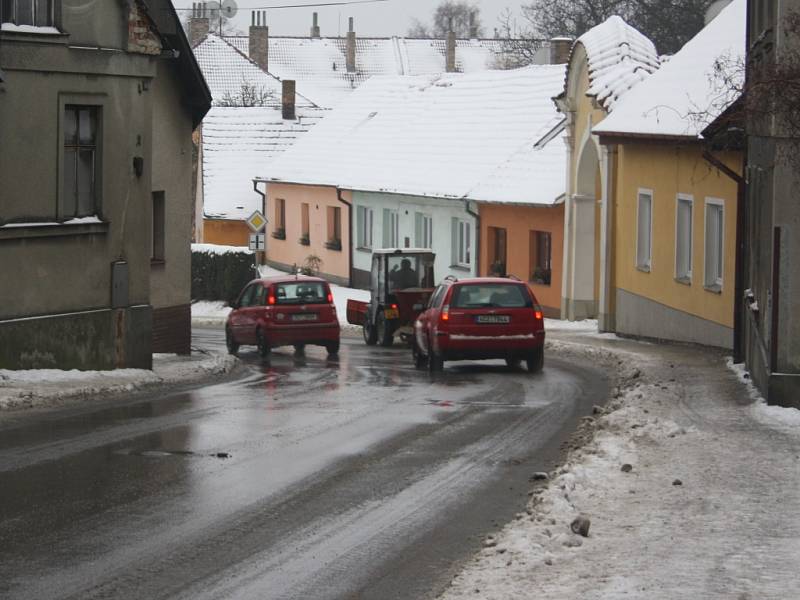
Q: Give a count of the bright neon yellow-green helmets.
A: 0